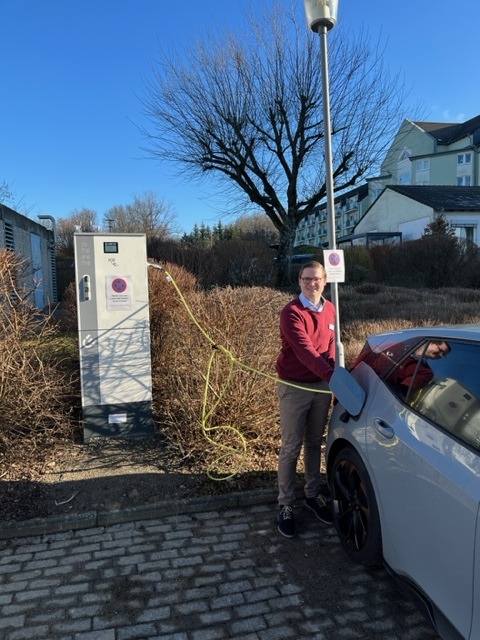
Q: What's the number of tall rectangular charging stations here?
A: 1